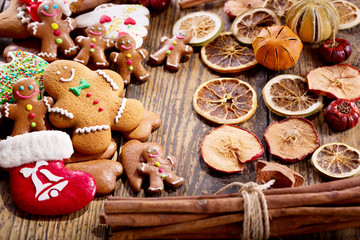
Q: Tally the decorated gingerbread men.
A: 7